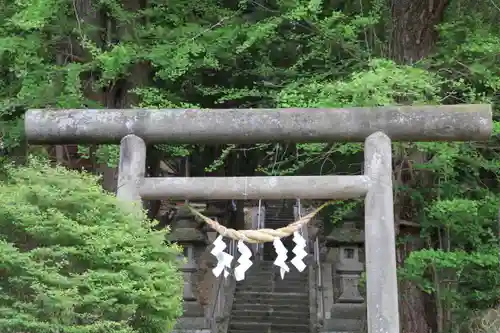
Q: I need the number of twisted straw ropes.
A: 1